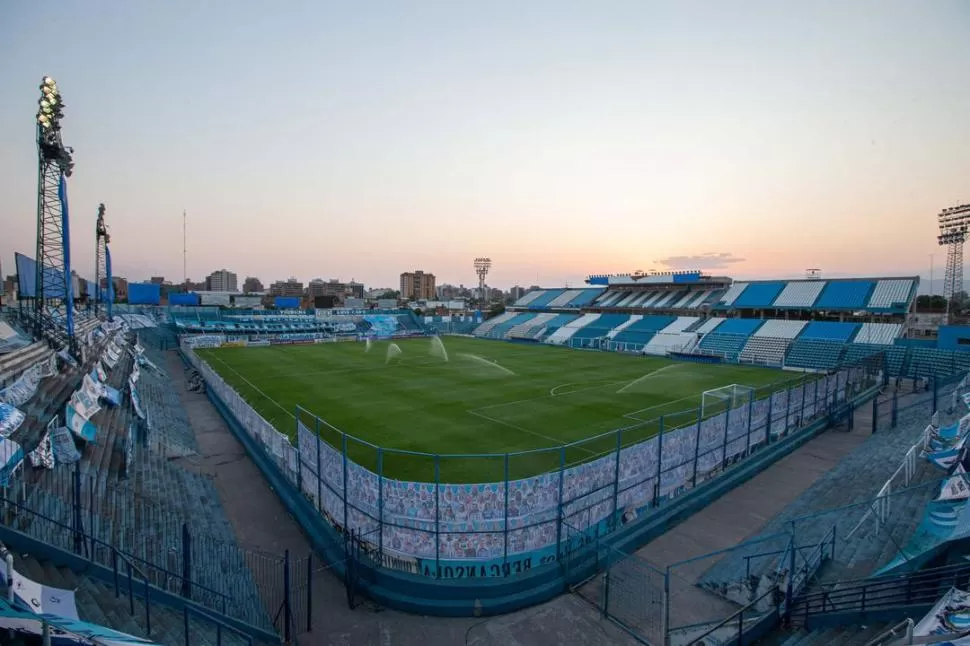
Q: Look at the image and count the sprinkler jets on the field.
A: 5